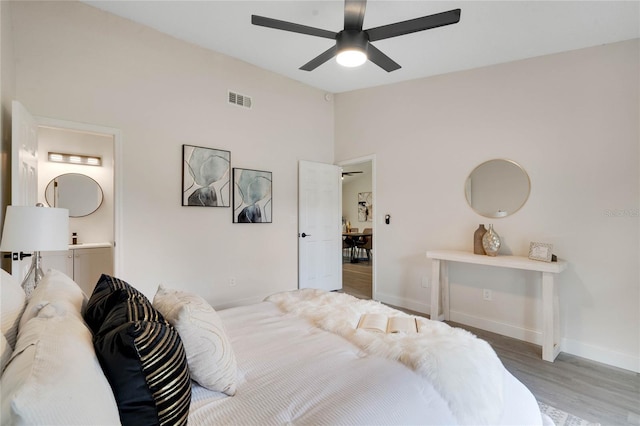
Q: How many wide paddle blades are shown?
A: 5